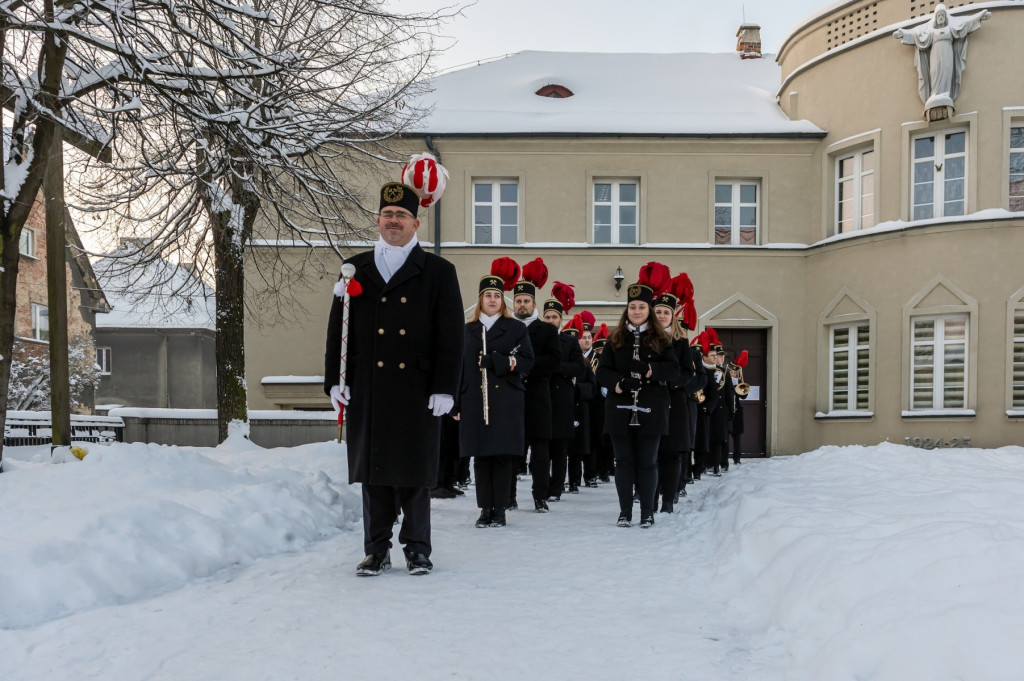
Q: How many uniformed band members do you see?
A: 14